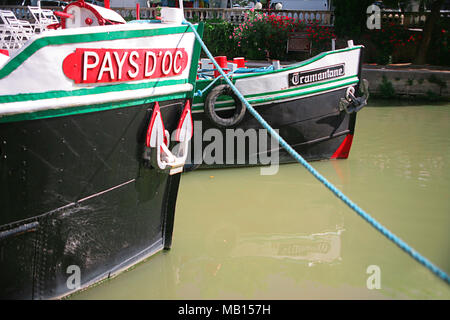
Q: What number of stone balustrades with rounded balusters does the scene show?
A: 1